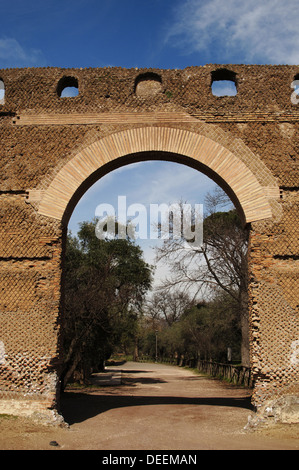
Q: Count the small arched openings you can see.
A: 5